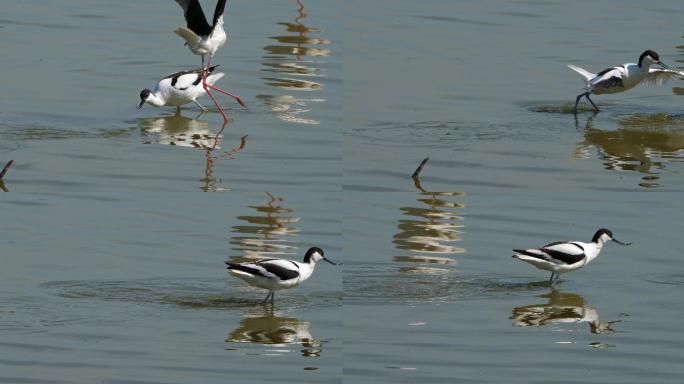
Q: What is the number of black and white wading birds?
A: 5